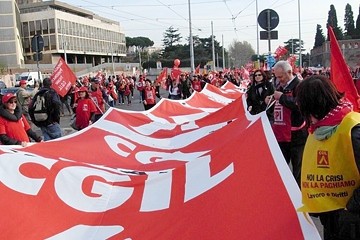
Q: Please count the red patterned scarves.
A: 1